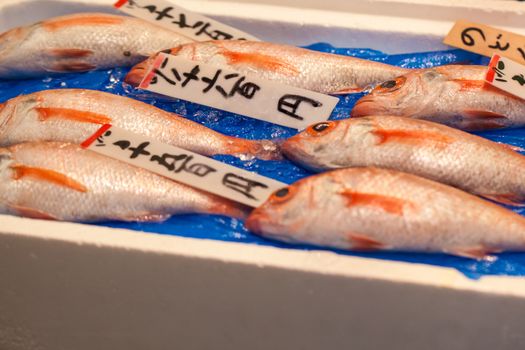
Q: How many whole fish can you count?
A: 7